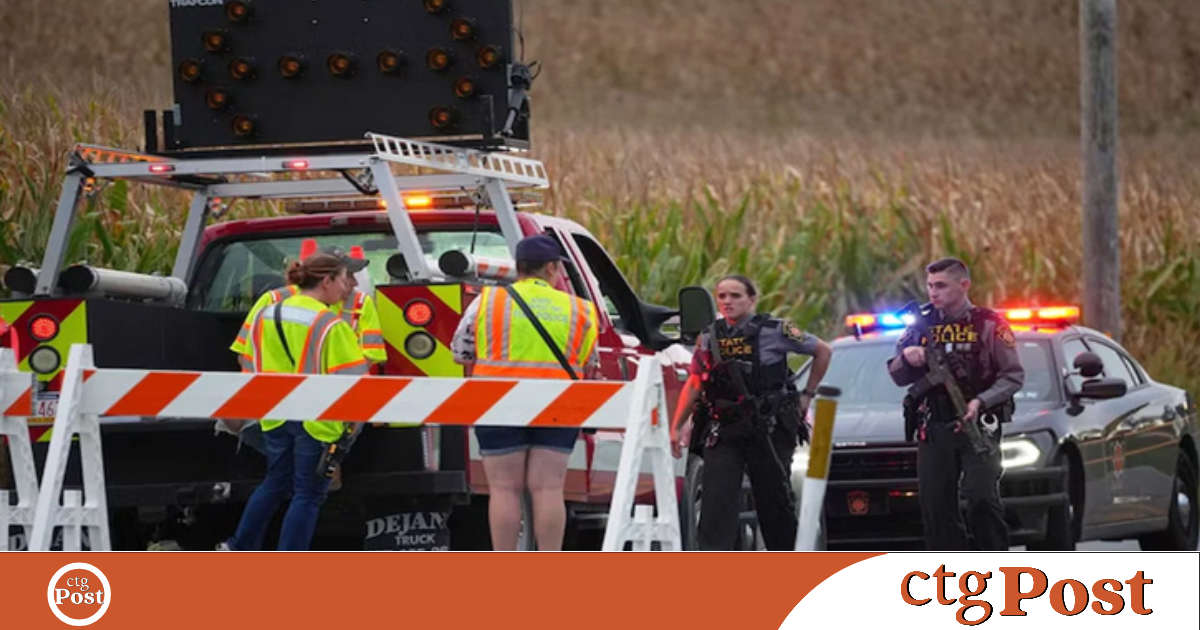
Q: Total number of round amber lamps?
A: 15